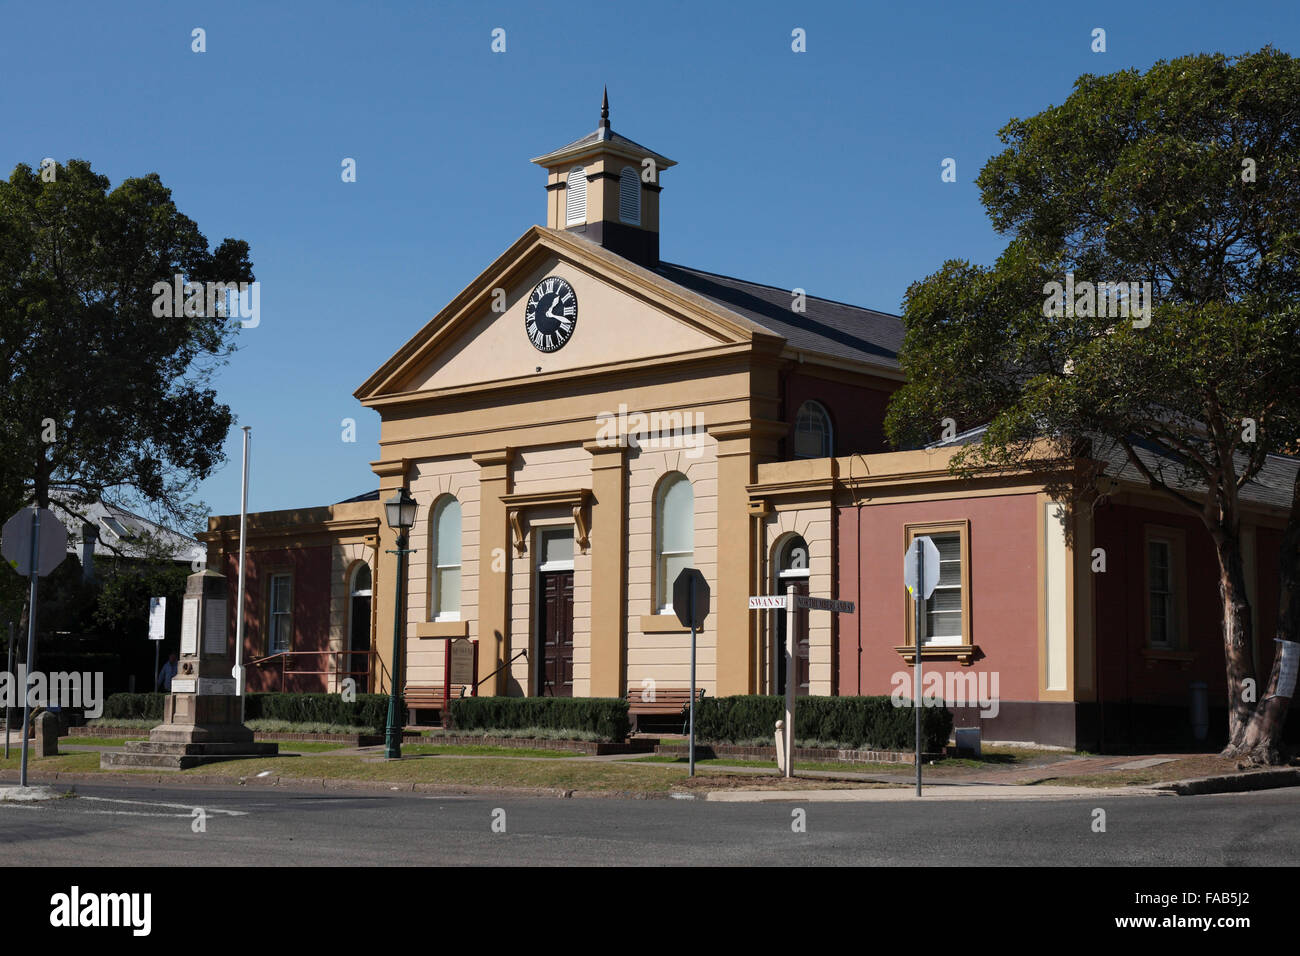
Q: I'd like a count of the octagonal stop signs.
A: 3